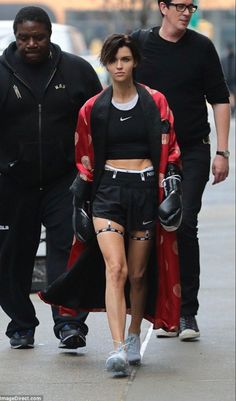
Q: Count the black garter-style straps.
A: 2